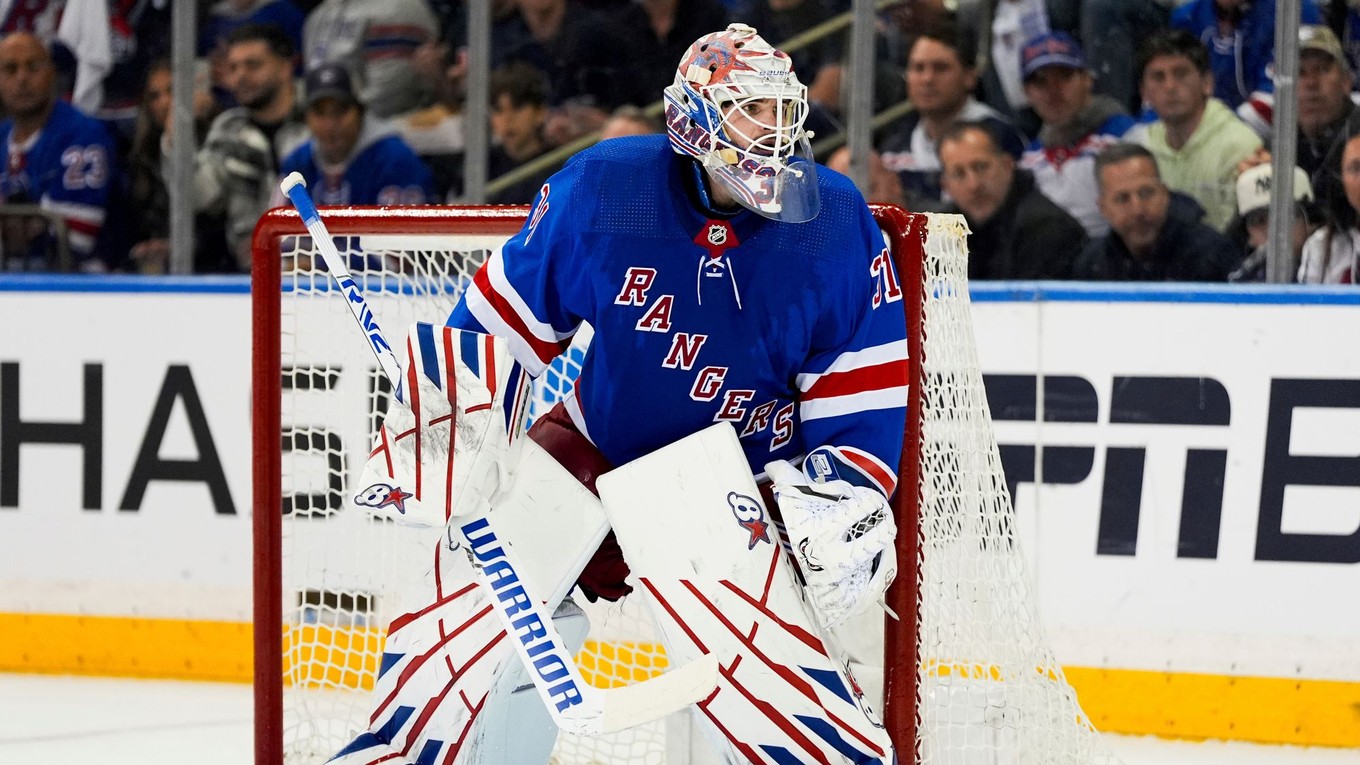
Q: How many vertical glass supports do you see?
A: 4